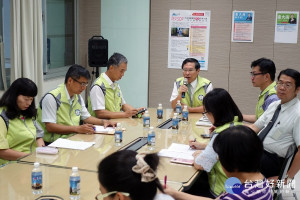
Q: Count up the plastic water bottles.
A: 9